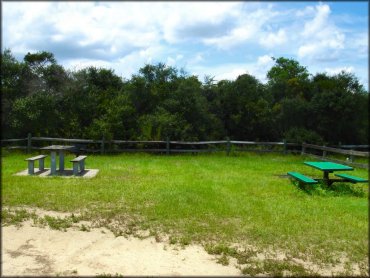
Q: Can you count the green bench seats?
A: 2